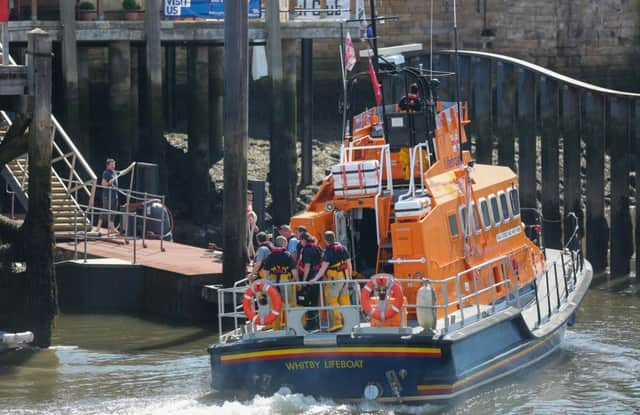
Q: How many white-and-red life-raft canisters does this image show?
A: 2